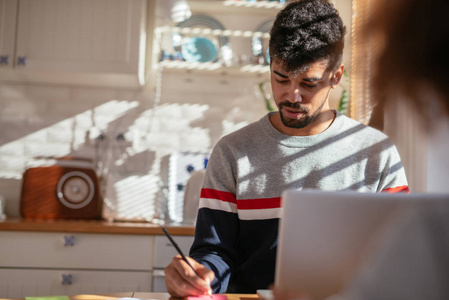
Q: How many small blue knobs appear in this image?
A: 4